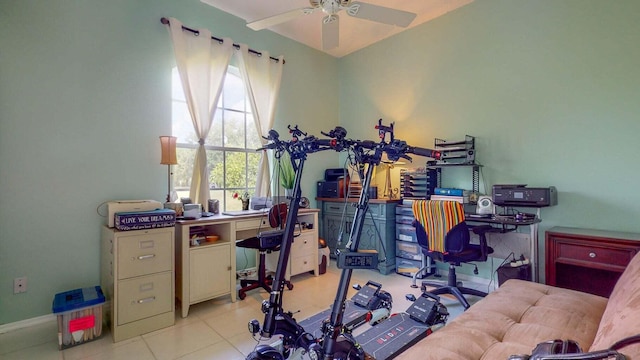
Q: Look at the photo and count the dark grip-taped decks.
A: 2